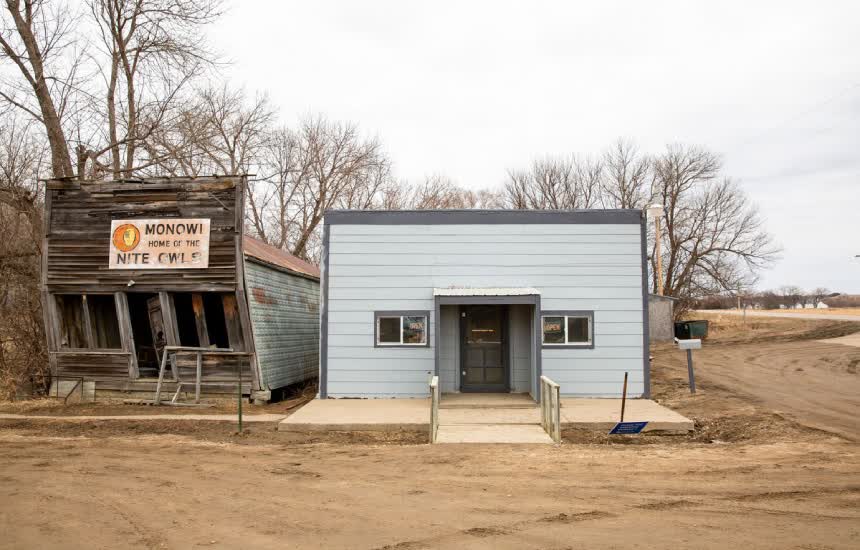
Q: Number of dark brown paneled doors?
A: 1